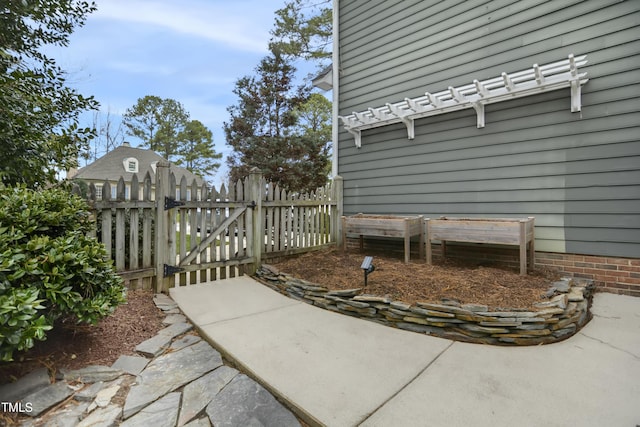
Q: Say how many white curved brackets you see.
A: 4